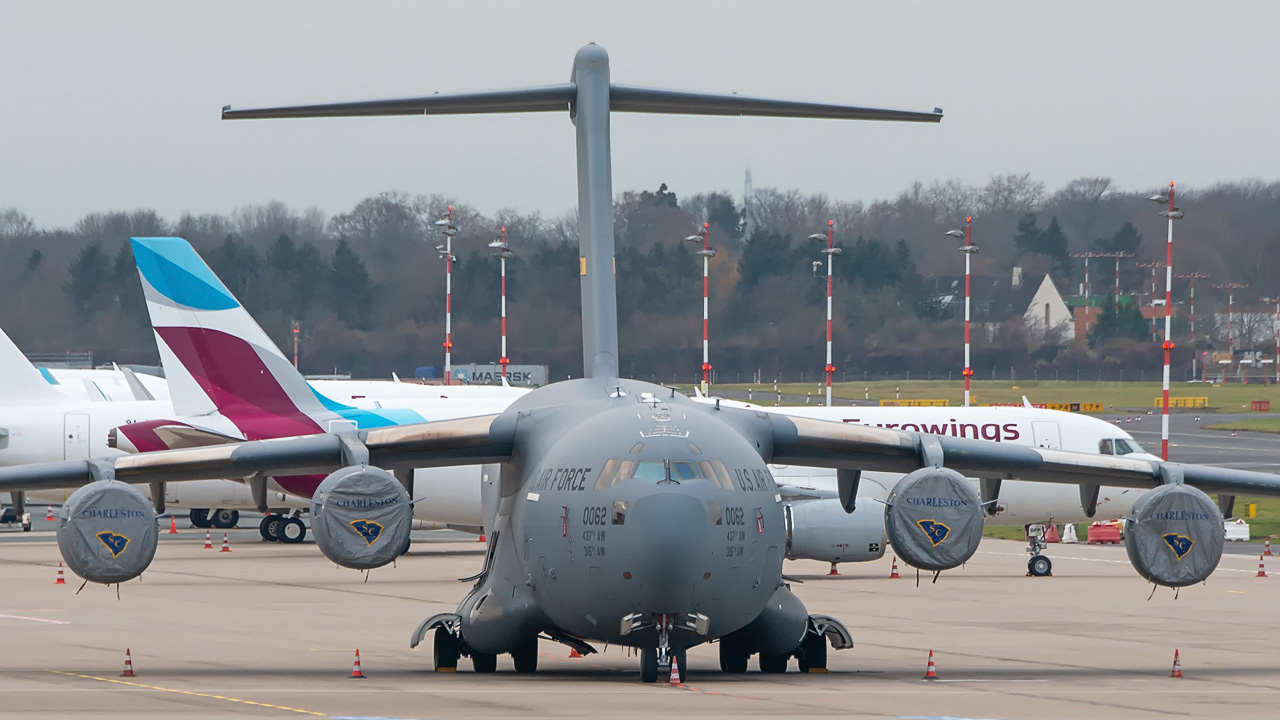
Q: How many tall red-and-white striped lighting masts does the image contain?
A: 6